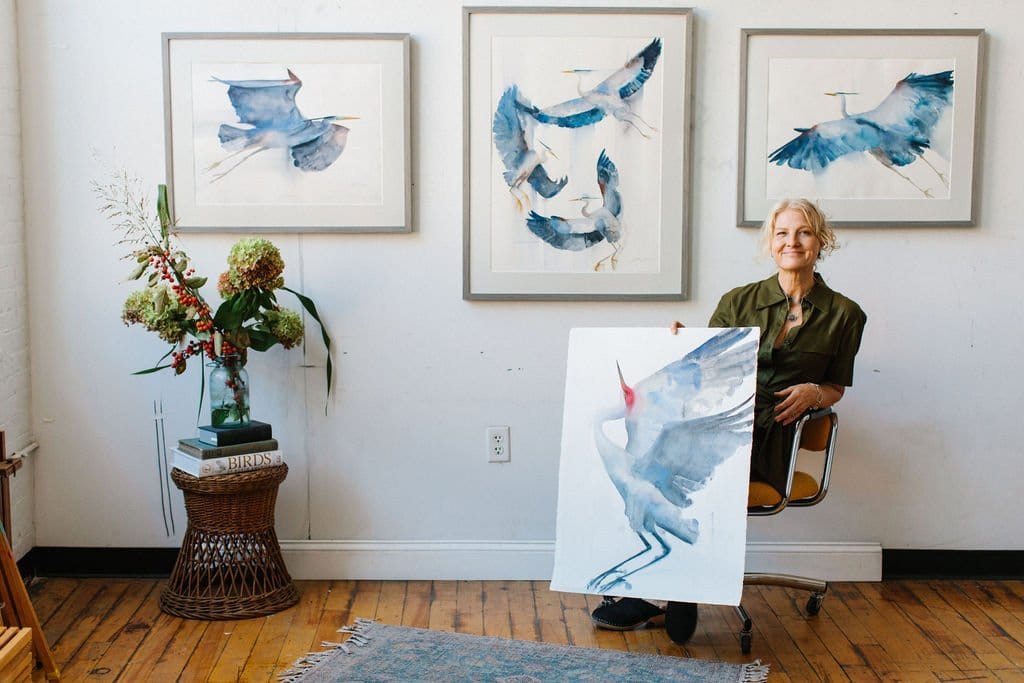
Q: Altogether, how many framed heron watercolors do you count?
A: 3